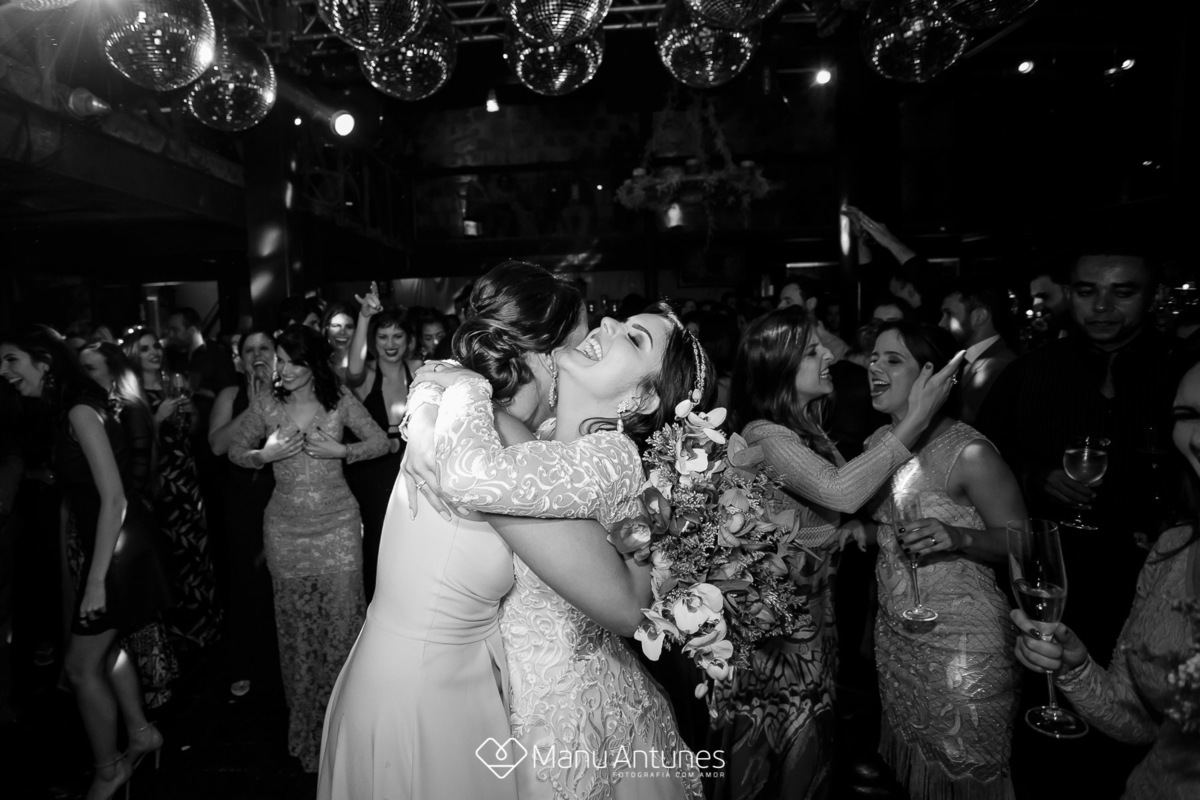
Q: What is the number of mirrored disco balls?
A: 11